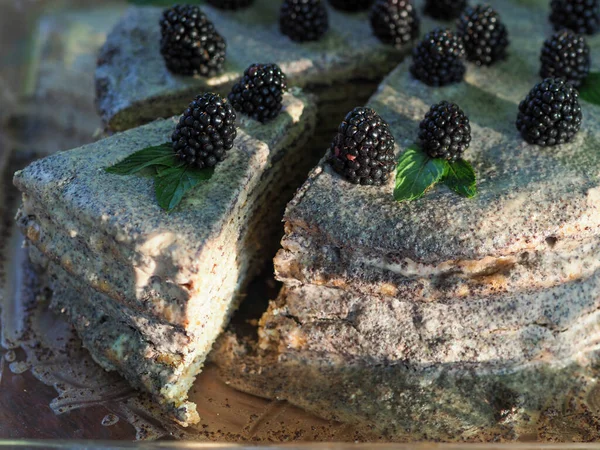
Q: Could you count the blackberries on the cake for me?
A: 15